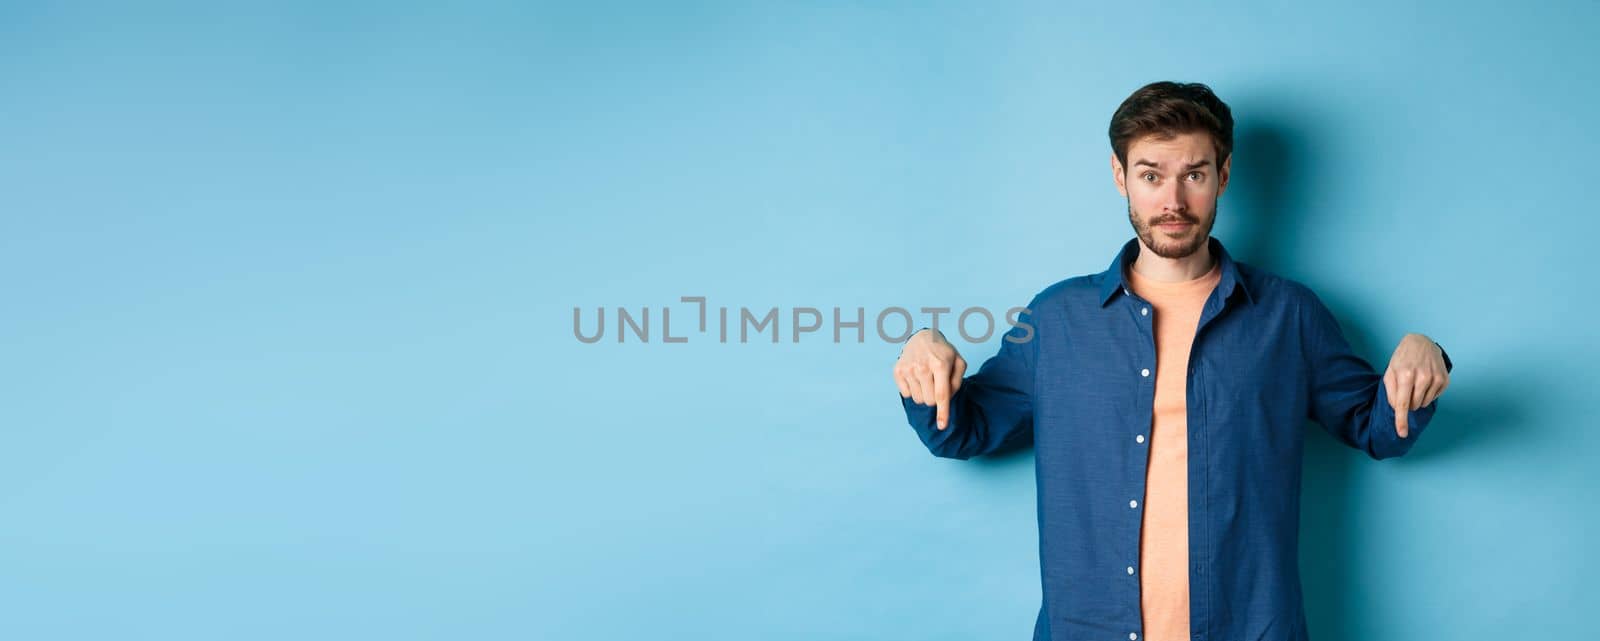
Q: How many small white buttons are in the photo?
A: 7